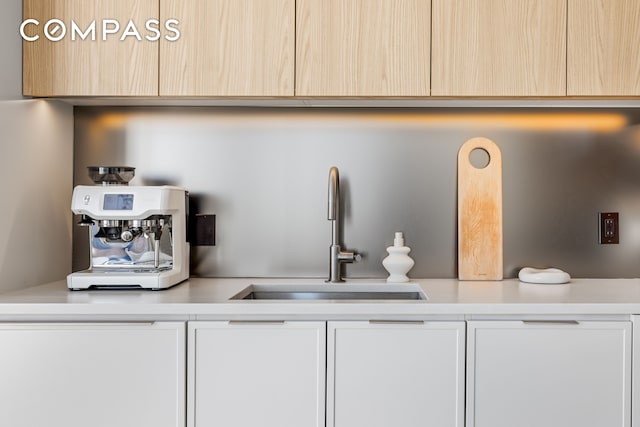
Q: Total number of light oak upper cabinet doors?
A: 5